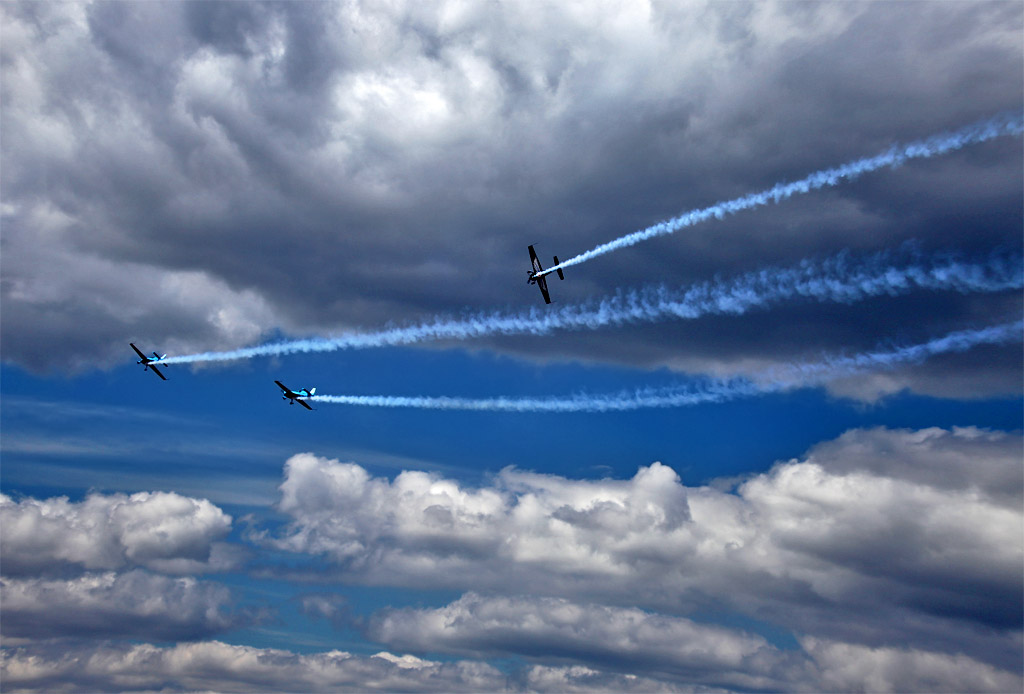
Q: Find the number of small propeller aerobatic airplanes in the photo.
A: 3